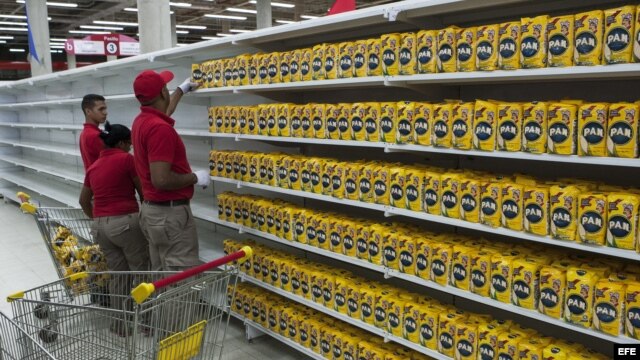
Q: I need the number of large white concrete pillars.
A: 3